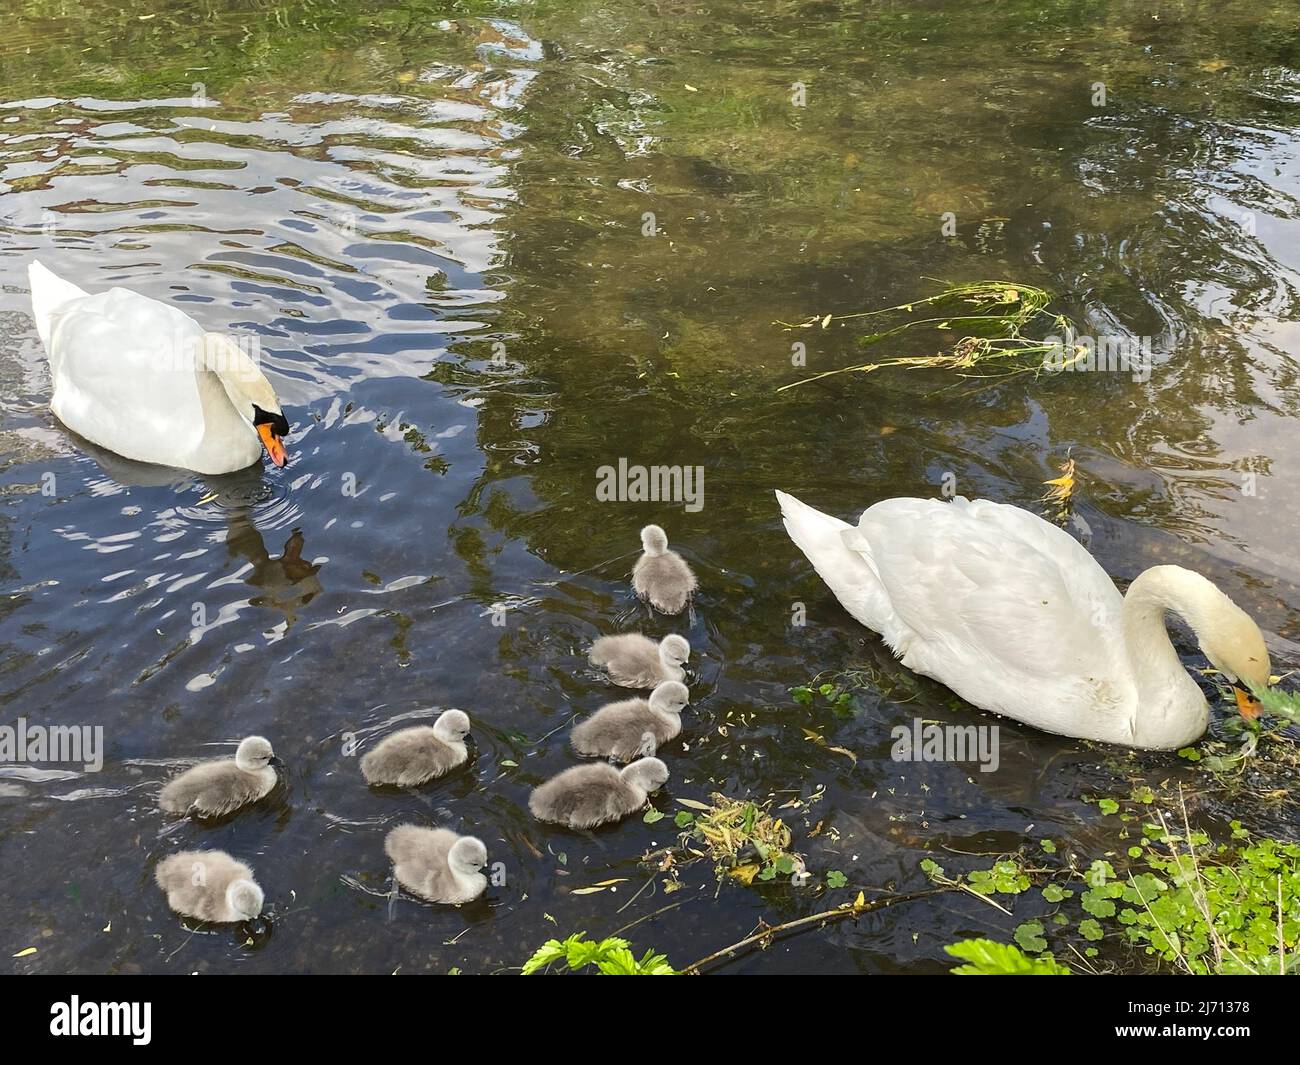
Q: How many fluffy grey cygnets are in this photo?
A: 8